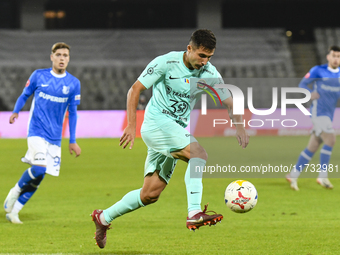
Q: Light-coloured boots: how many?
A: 4